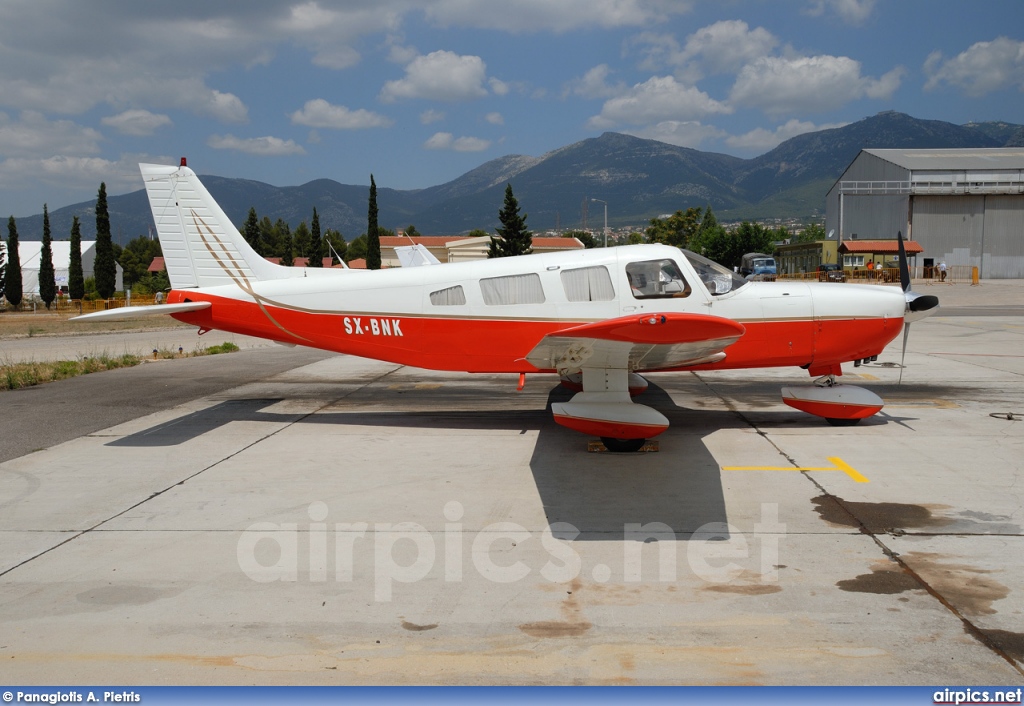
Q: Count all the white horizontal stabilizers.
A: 1